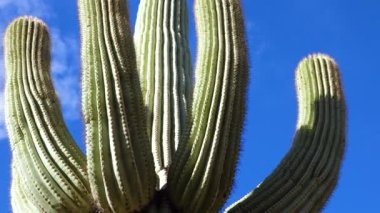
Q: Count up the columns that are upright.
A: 5